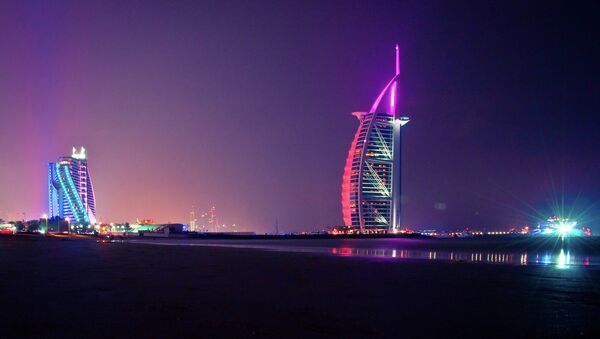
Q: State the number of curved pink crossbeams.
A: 1